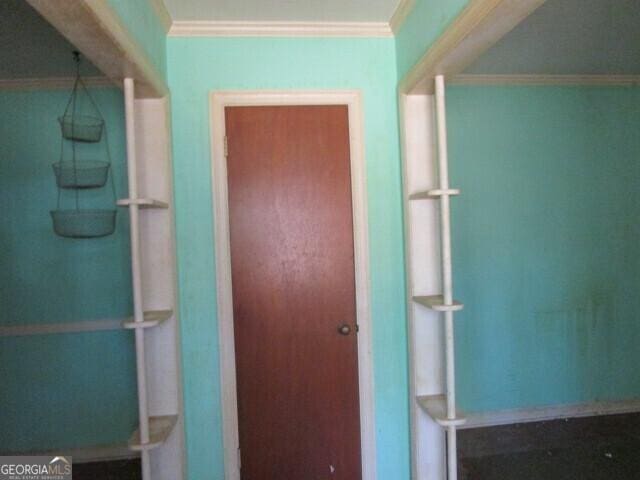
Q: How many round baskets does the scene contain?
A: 3